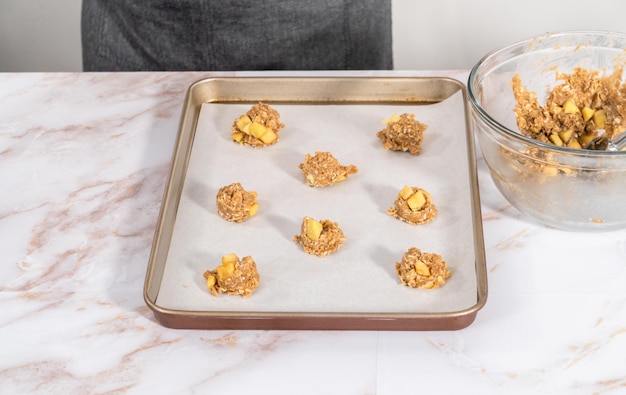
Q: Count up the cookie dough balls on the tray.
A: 8